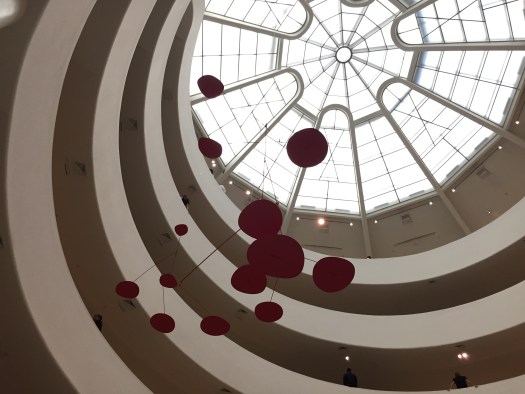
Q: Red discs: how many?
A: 13